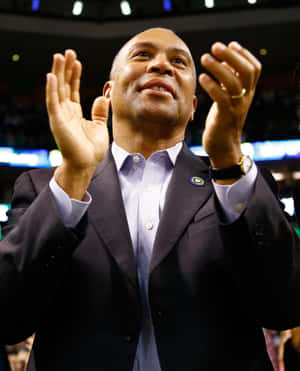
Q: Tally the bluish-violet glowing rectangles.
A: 2